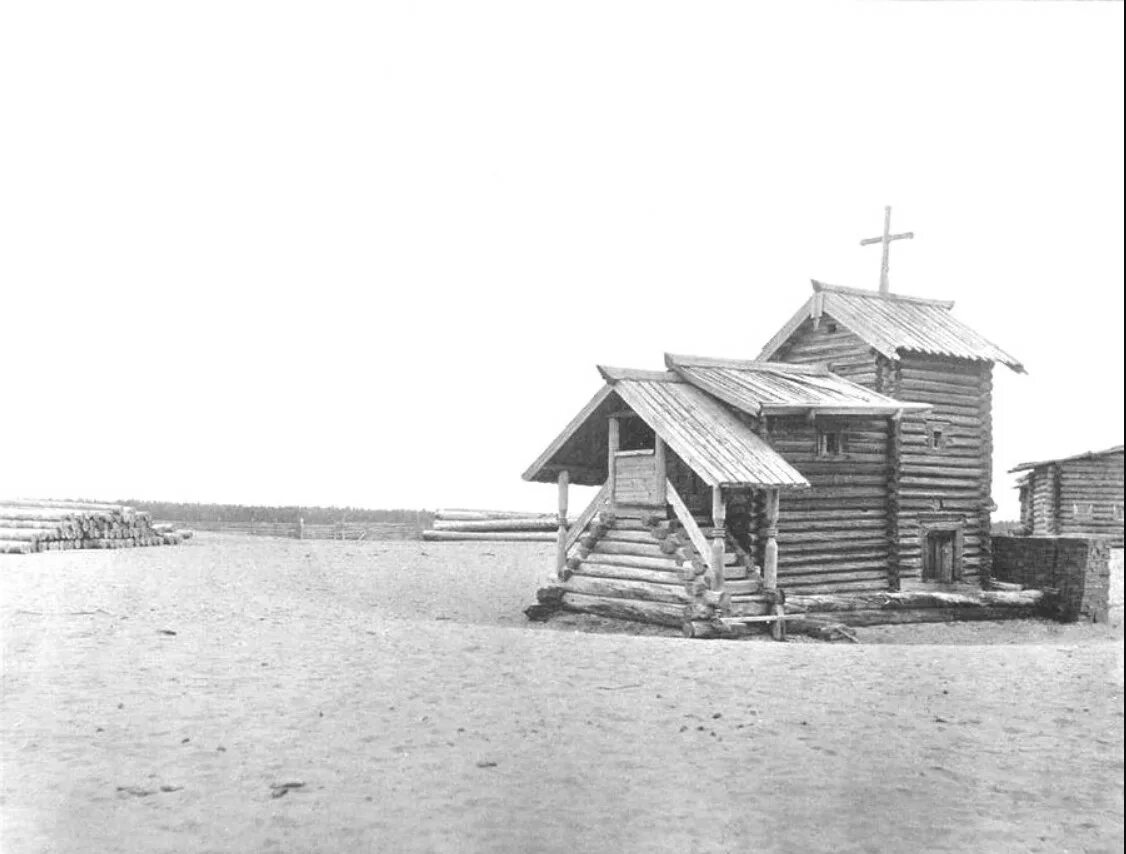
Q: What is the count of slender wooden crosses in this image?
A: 1